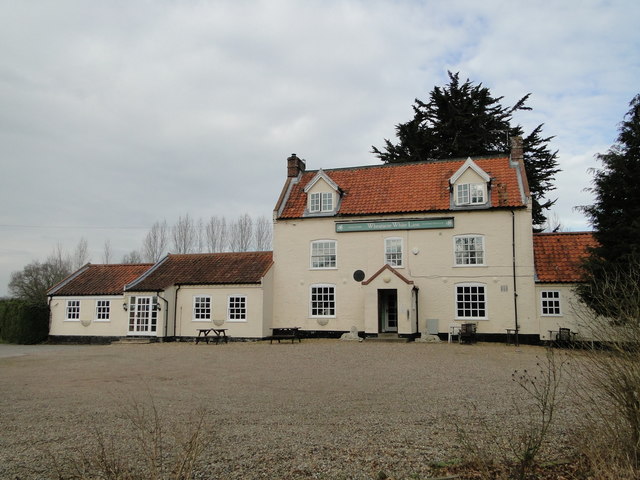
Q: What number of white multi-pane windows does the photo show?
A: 12